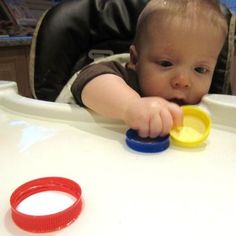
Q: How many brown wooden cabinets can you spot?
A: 1